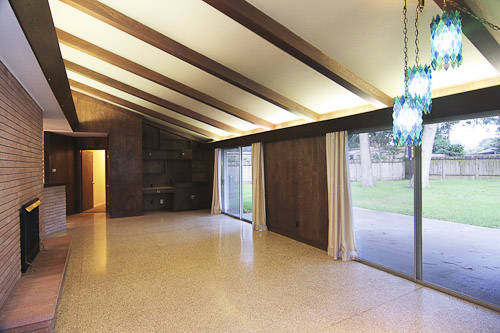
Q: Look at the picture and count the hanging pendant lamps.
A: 3